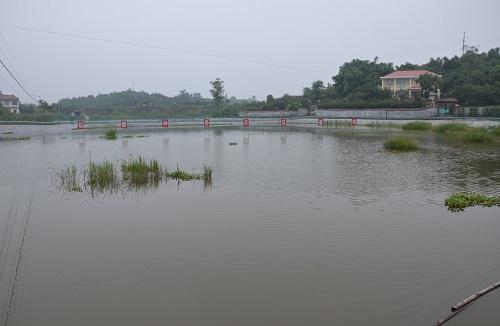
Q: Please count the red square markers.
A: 8